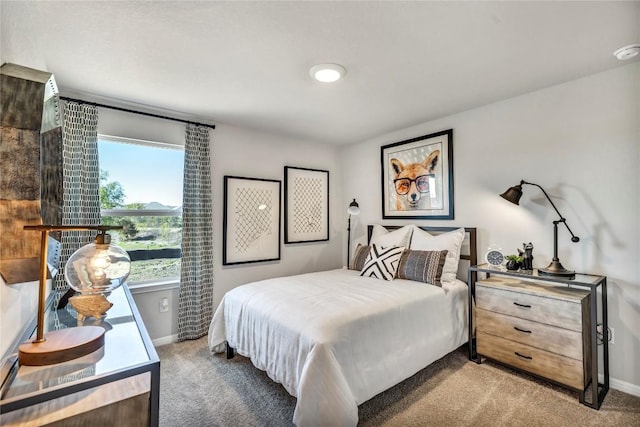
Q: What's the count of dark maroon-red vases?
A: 0